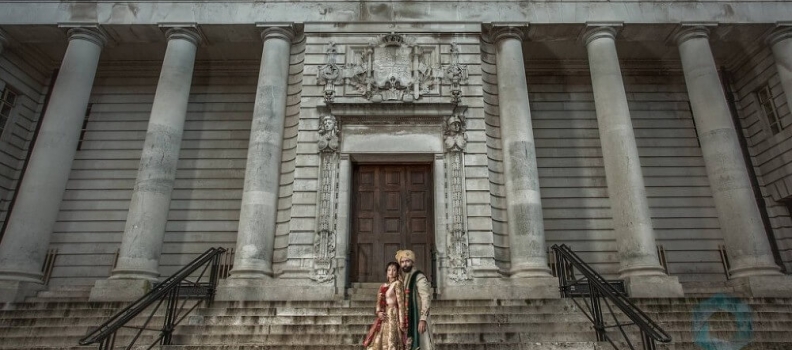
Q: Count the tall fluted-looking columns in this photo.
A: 6